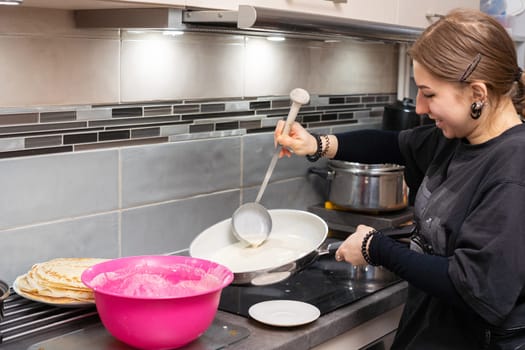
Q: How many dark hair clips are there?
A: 1